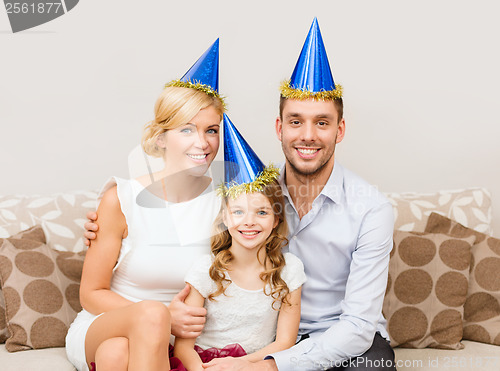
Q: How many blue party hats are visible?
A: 3